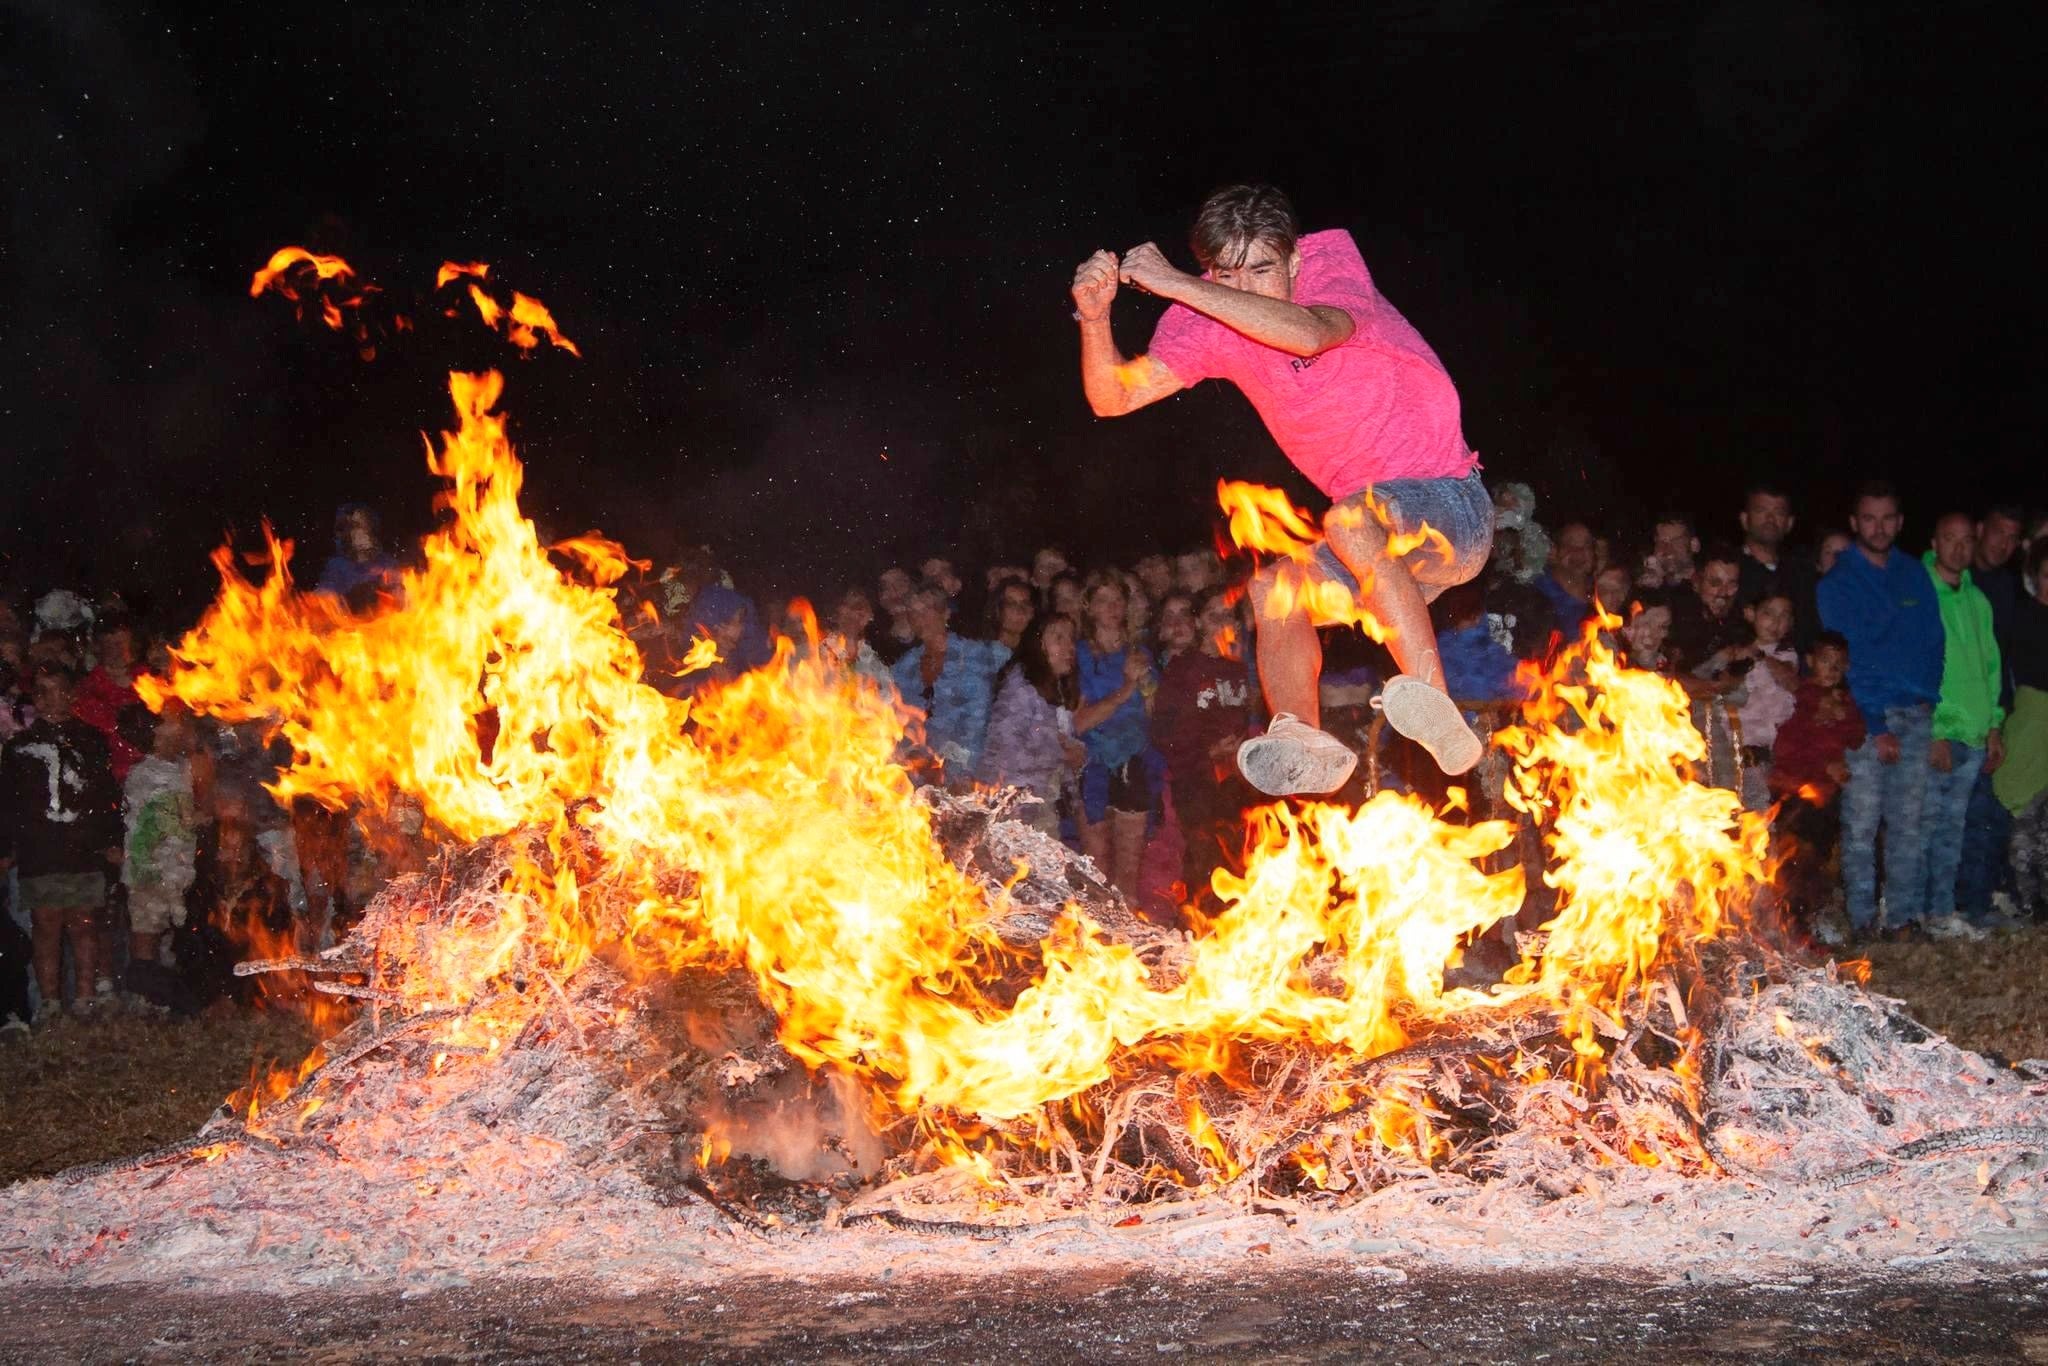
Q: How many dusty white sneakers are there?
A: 2